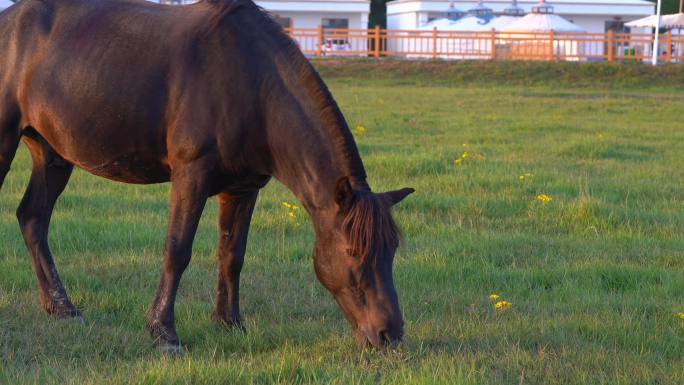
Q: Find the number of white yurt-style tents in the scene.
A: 4